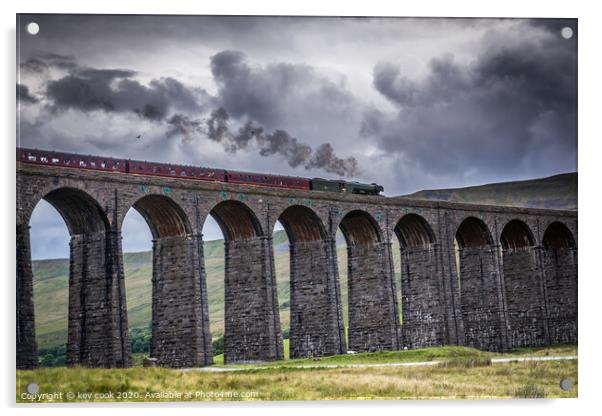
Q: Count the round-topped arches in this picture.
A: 9